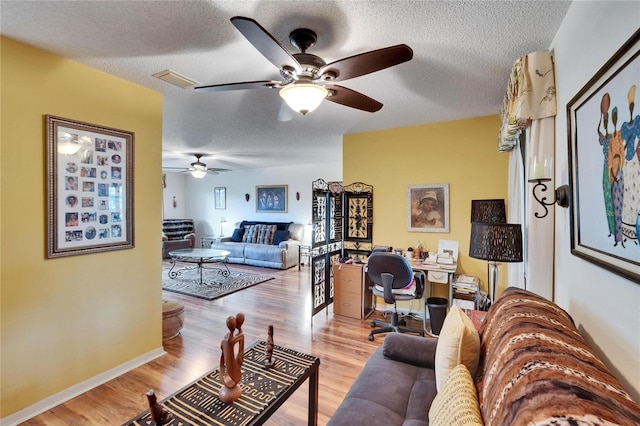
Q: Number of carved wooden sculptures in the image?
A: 3